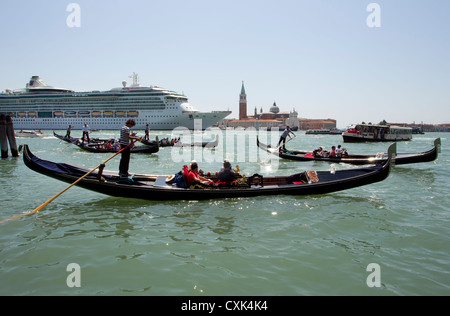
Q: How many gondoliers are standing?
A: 5